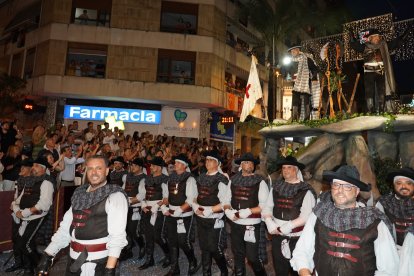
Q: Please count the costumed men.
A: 14